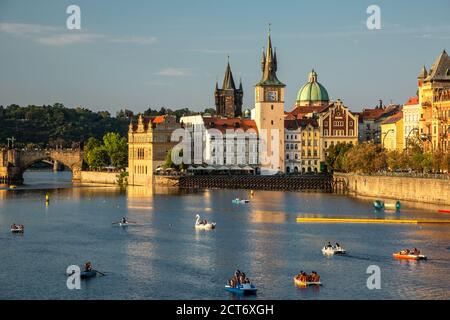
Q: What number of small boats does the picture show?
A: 9